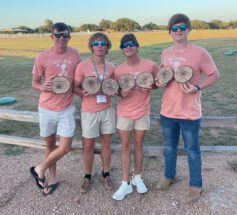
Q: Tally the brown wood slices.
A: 7